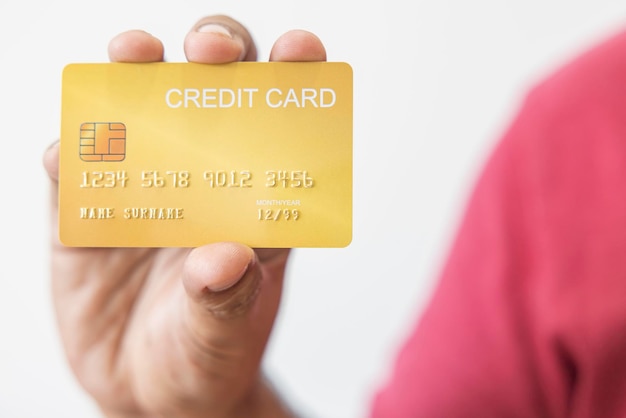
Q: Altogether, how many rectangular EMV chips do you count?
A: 1